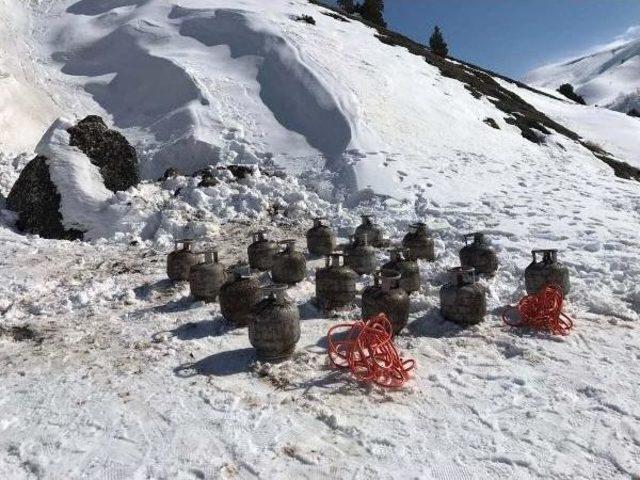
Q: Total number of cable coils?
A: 2